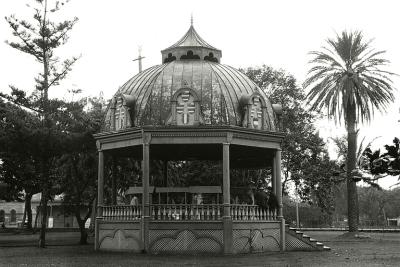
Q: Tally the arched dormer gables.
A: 3